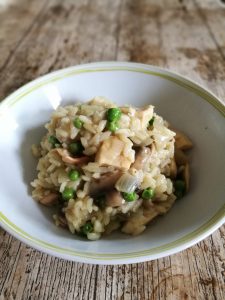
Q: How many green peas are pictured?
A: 12